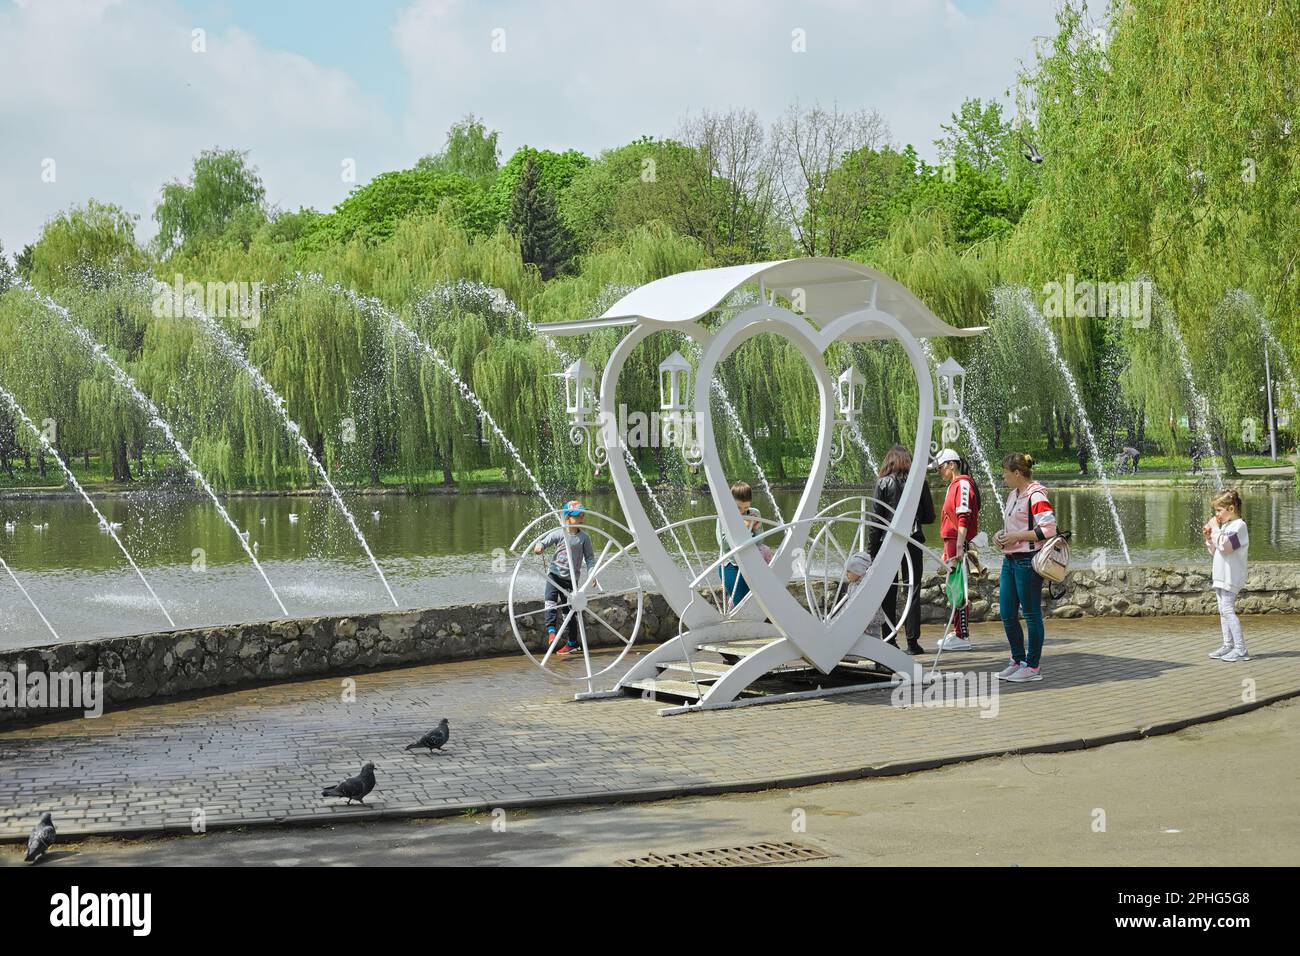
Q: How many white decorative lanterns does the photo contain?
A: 4